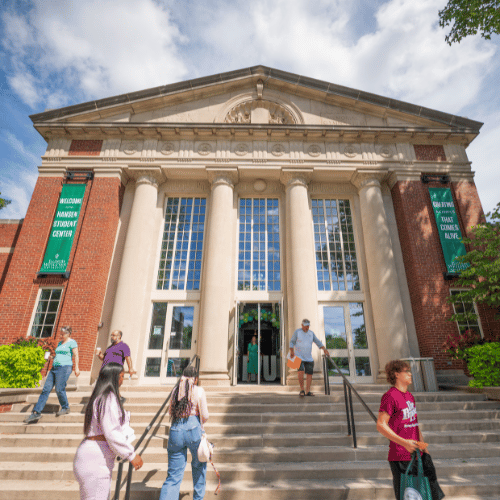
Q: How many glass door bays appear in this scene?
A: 3